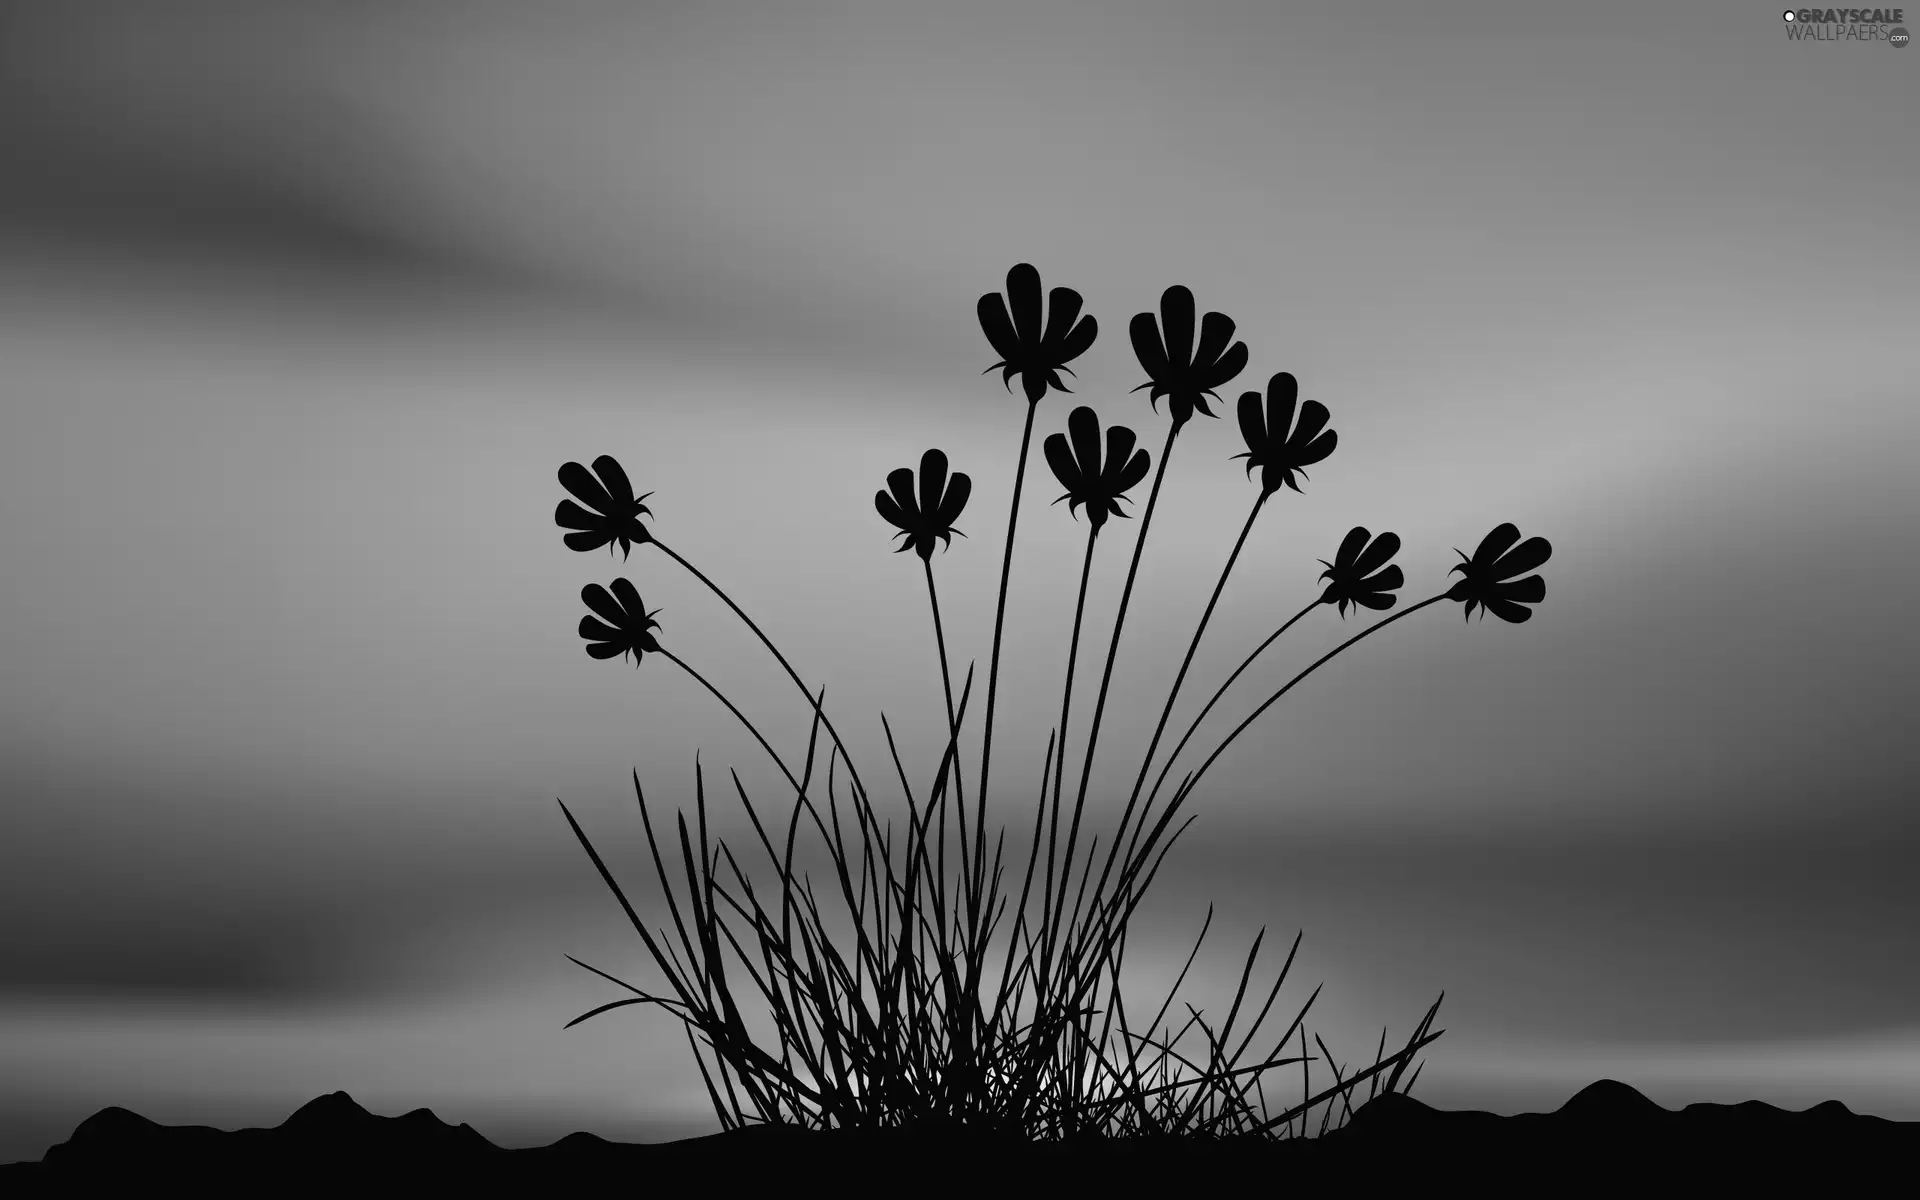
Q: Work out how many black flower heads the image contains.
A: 9